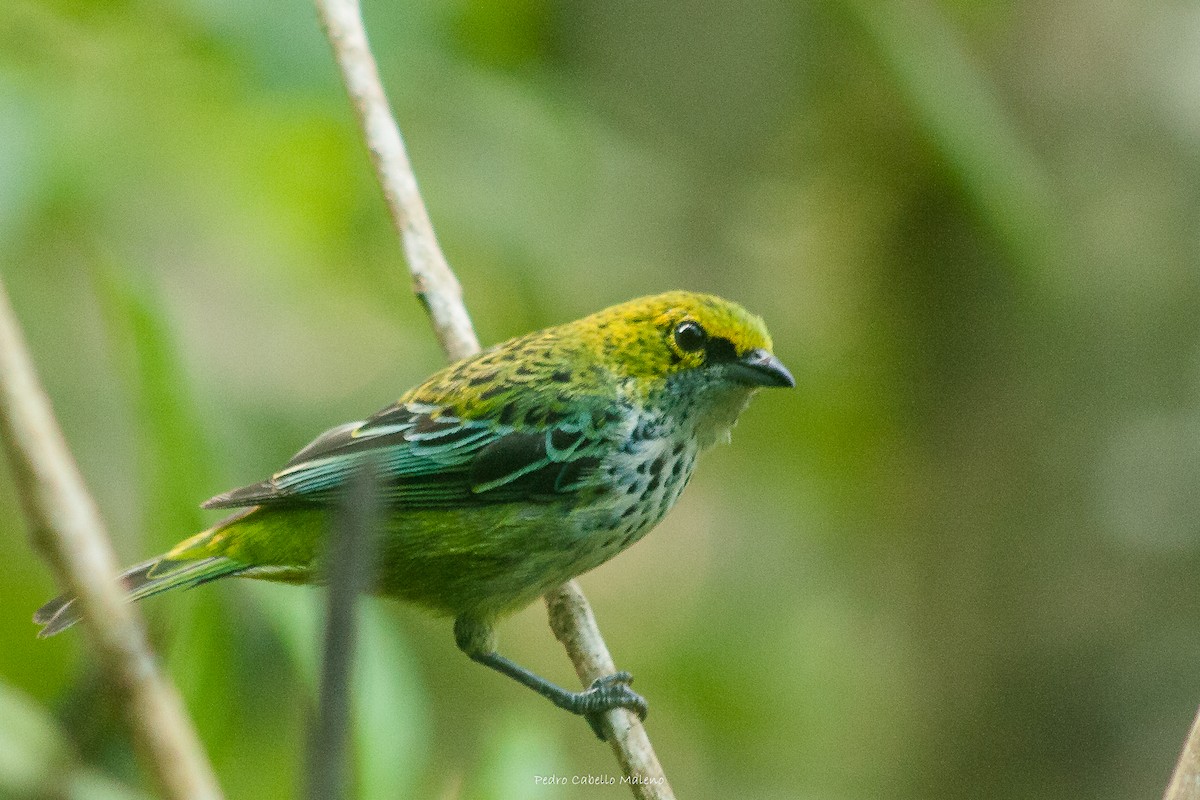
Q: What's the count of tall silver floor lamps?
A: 0